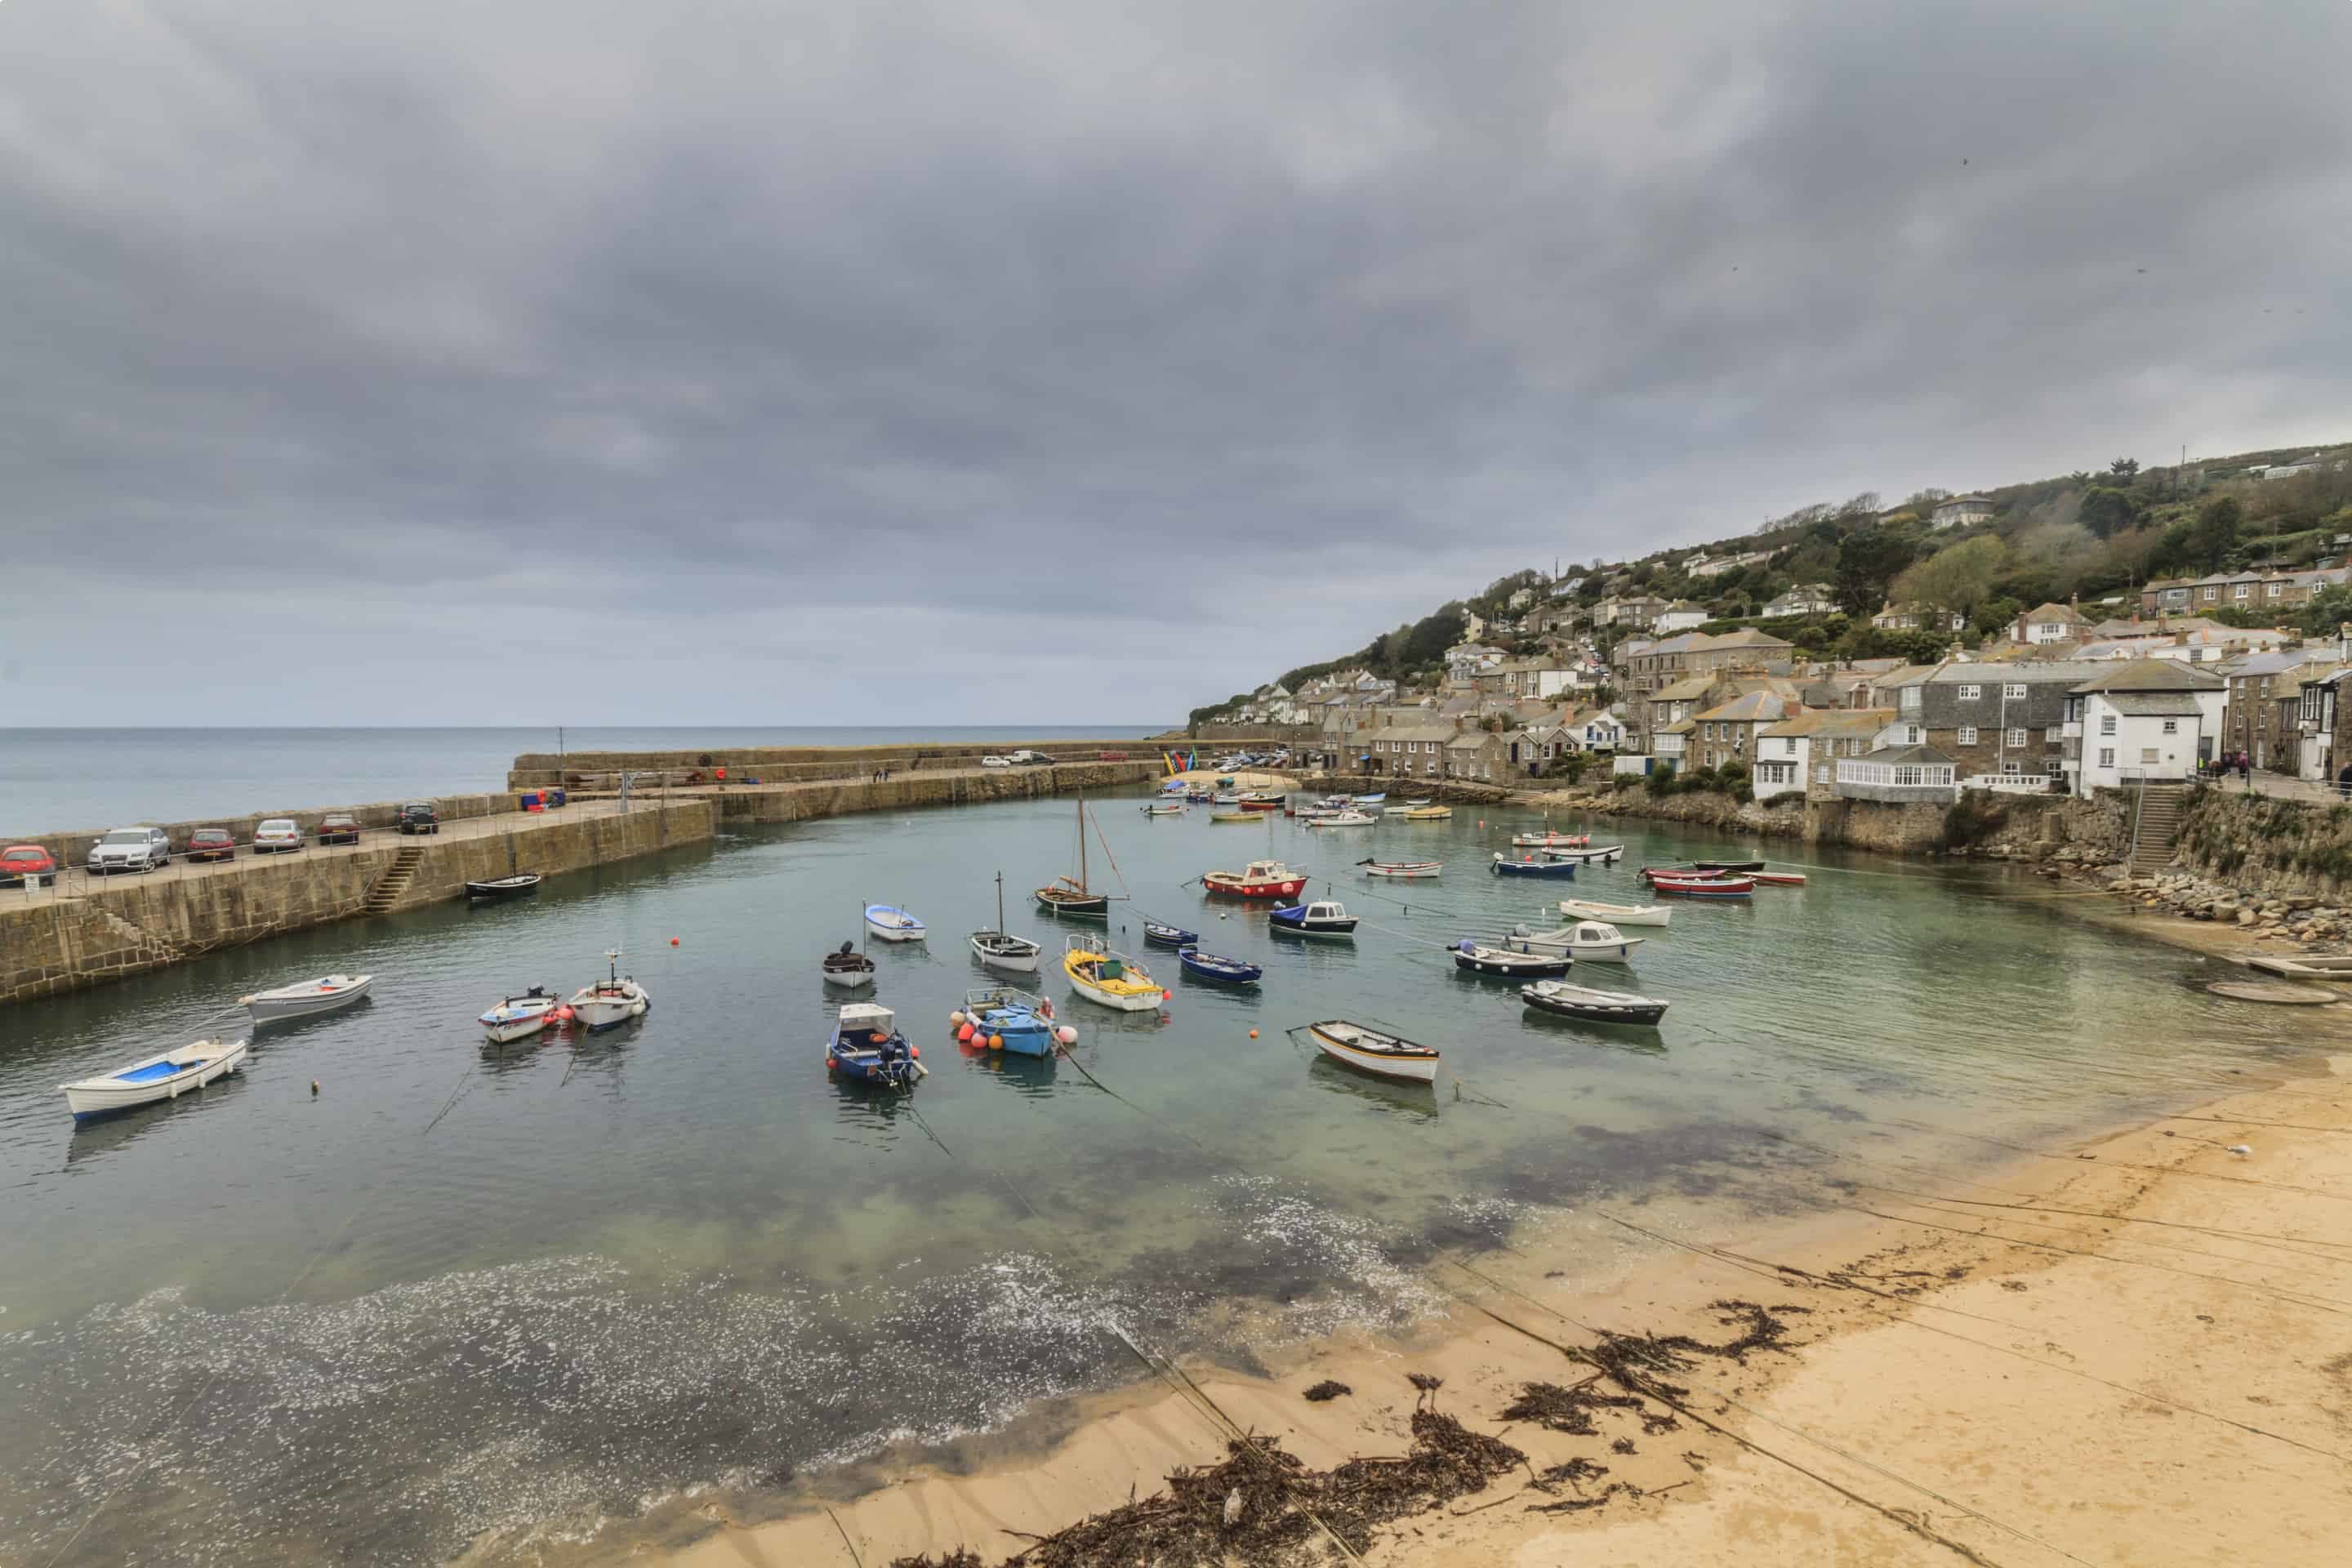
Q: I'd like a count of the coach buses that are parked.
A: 0